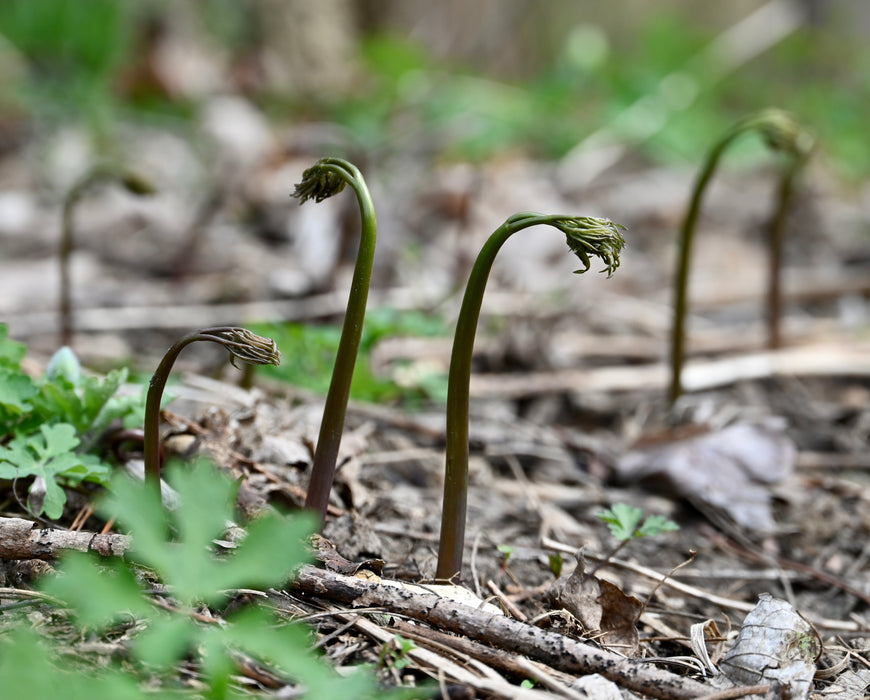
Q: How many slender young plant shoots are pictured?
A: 6